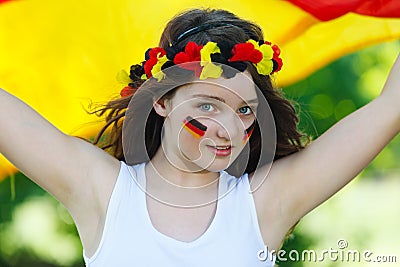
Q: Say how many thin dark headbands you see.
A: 1